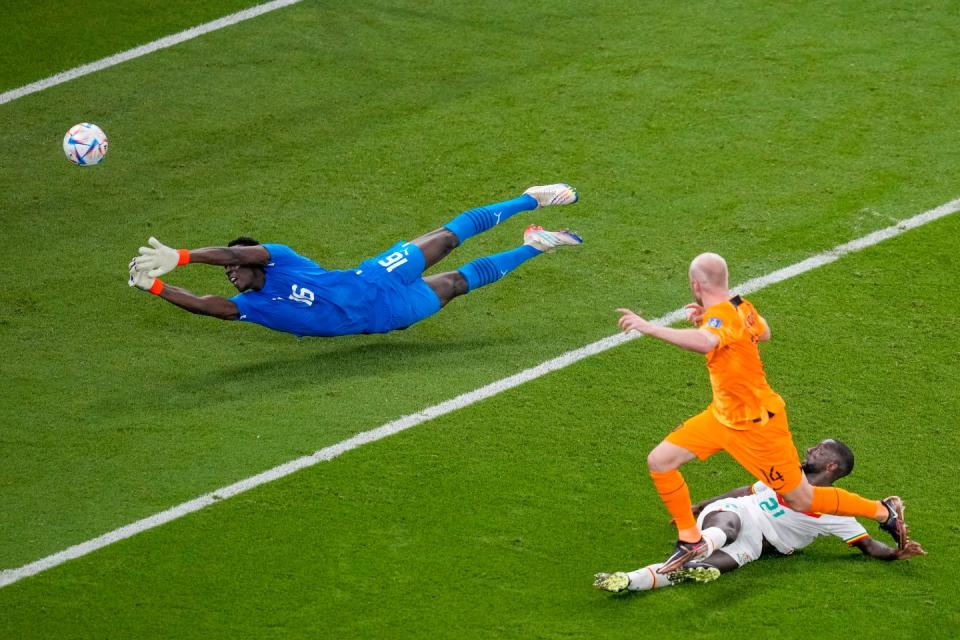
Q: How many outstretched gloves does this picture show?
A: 2